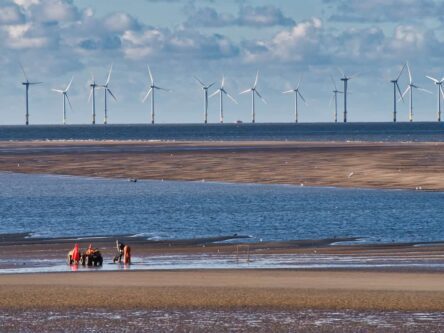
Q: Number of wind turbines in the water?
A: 14